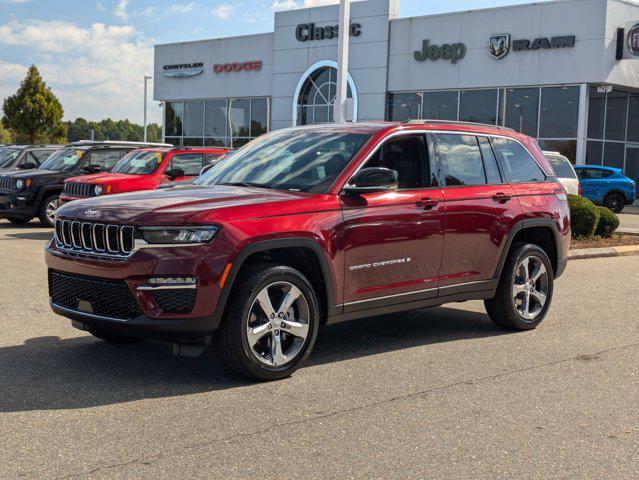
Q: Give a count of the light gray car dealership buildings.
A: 1